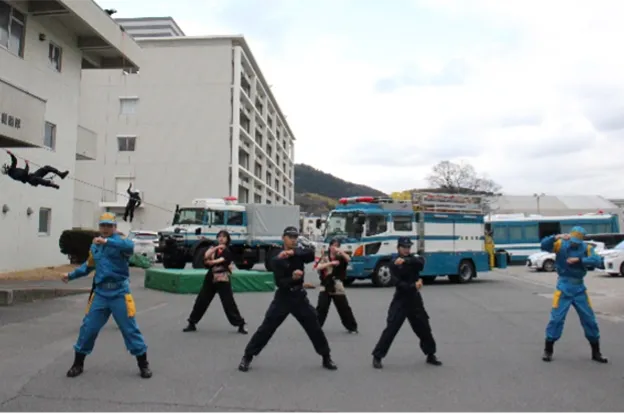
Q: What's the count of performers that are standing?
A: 6